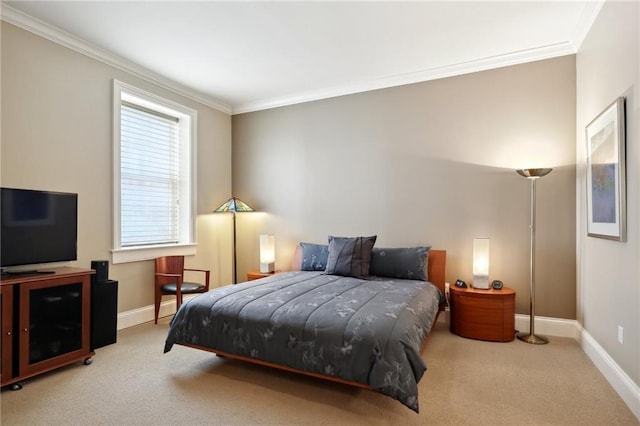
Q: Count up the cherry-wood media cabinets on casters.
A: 1